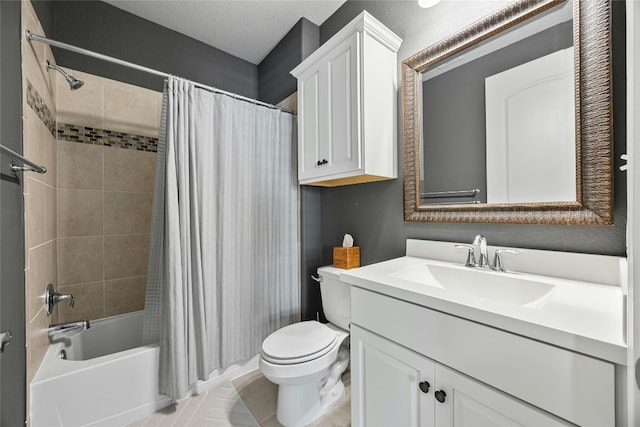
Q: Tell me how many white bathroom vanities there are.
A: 1